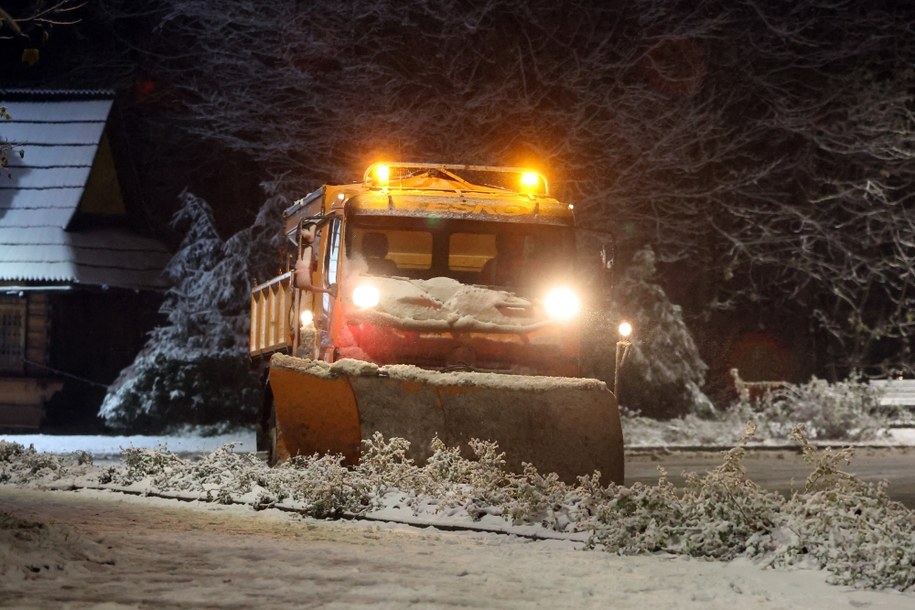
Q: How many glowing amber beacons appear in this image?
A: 2